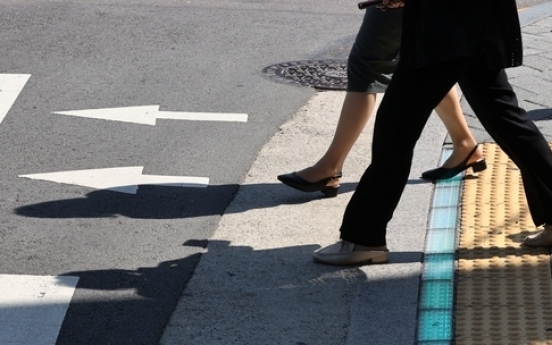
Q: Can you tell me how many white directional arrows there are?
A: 2